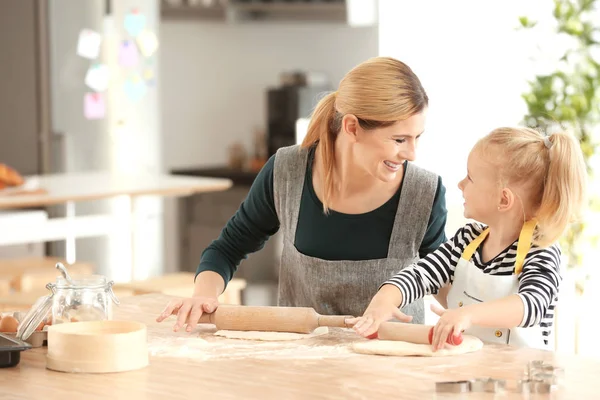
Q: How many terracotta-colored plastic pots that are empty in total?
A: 0